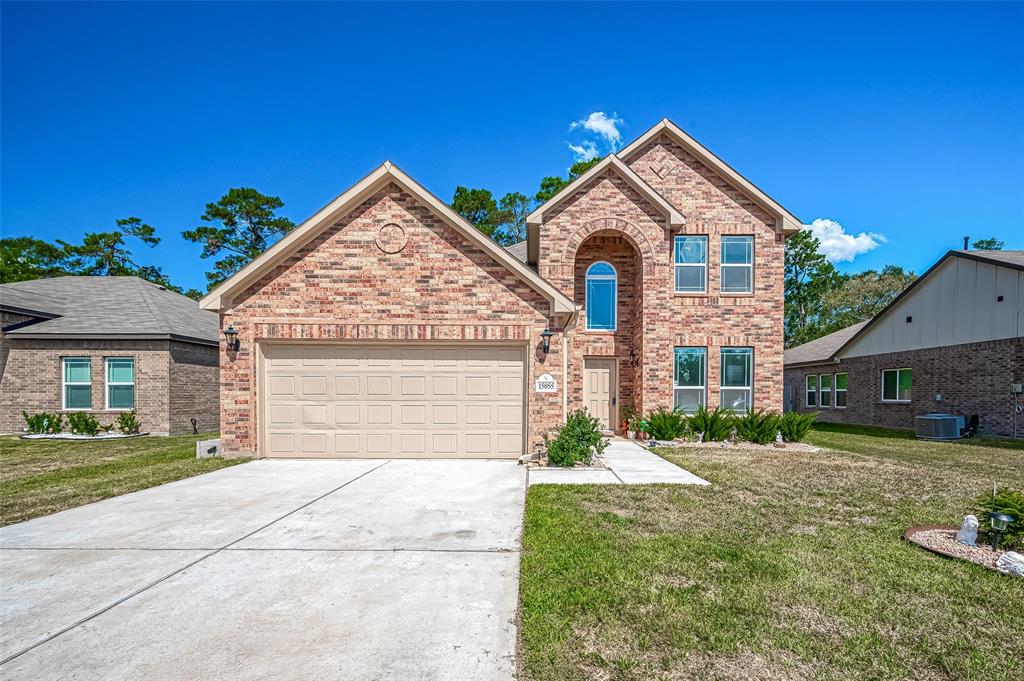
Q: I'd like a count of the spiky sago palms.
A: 4